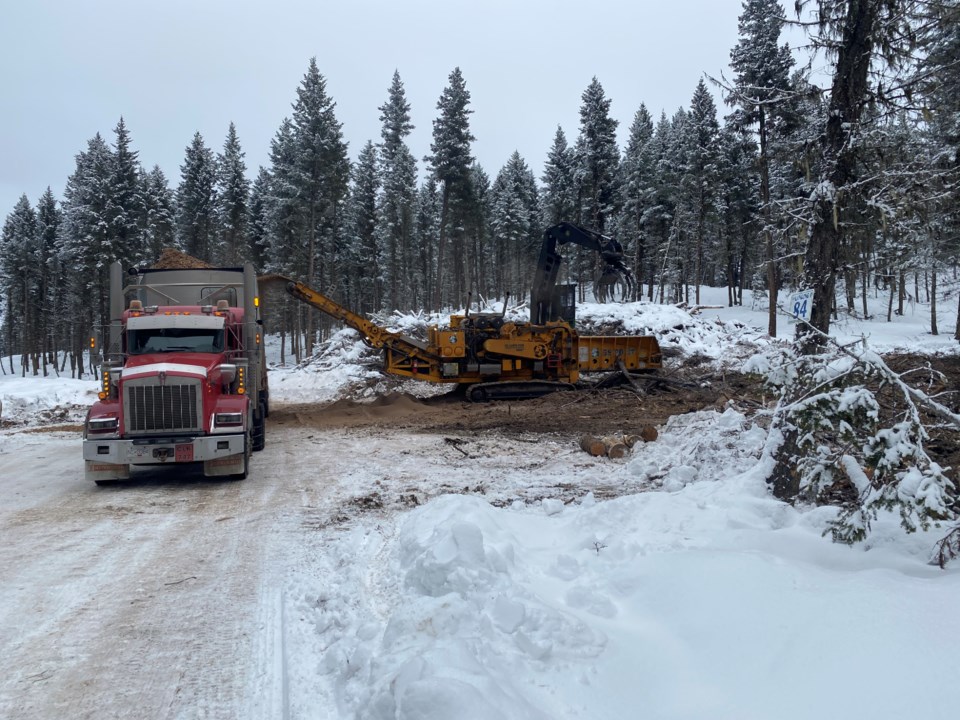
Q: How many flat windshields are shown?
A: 1